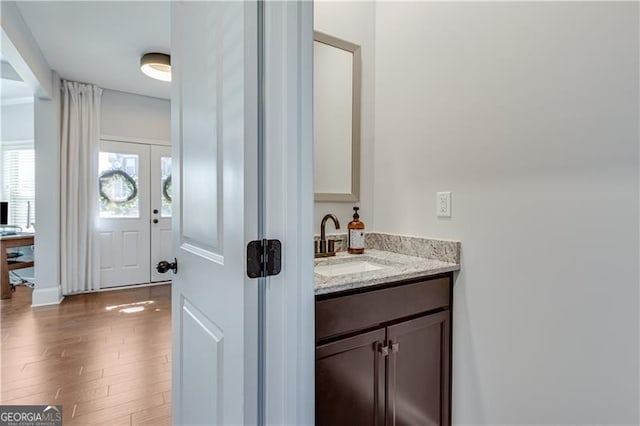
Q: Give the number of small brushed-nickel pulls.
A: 2